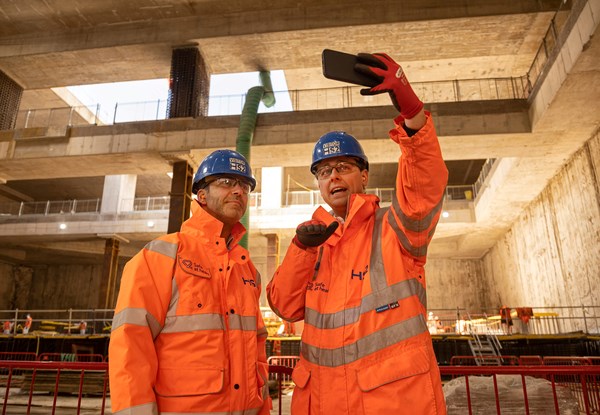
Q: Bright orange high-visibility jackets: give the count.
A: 2